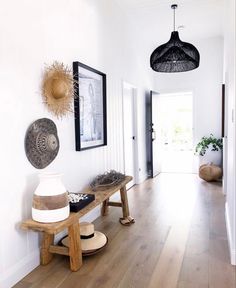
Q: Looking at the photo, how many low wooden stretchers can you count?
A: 2